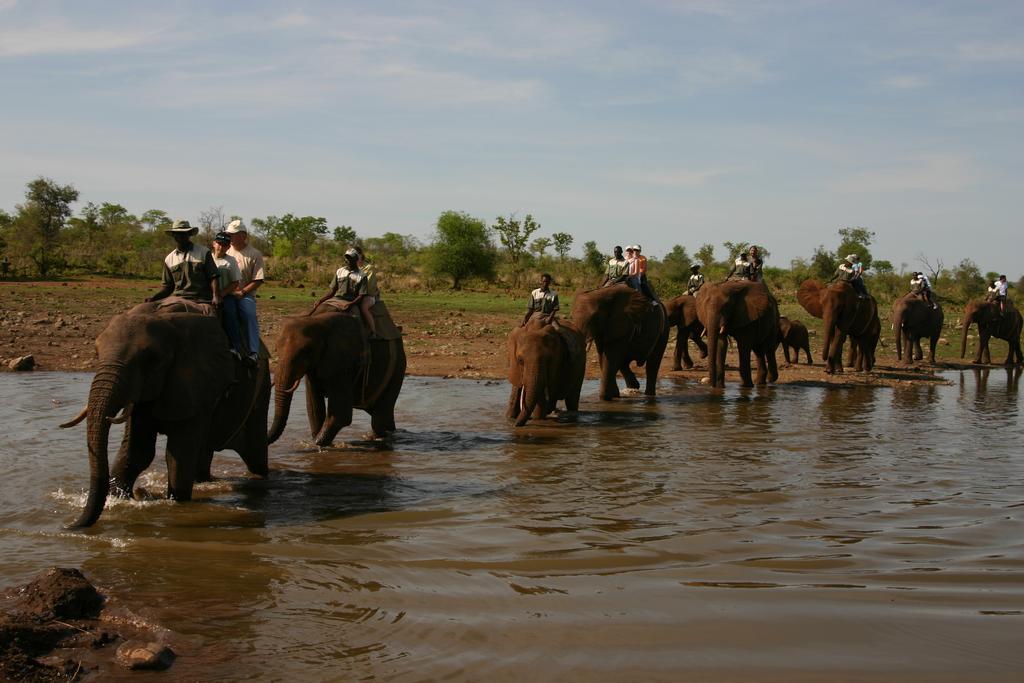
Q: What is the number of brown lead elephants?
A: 1